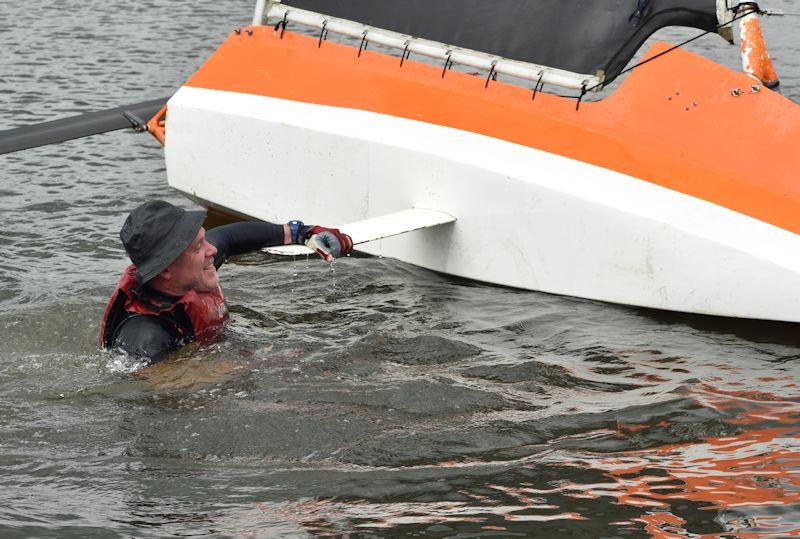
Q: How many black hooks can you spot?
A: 8